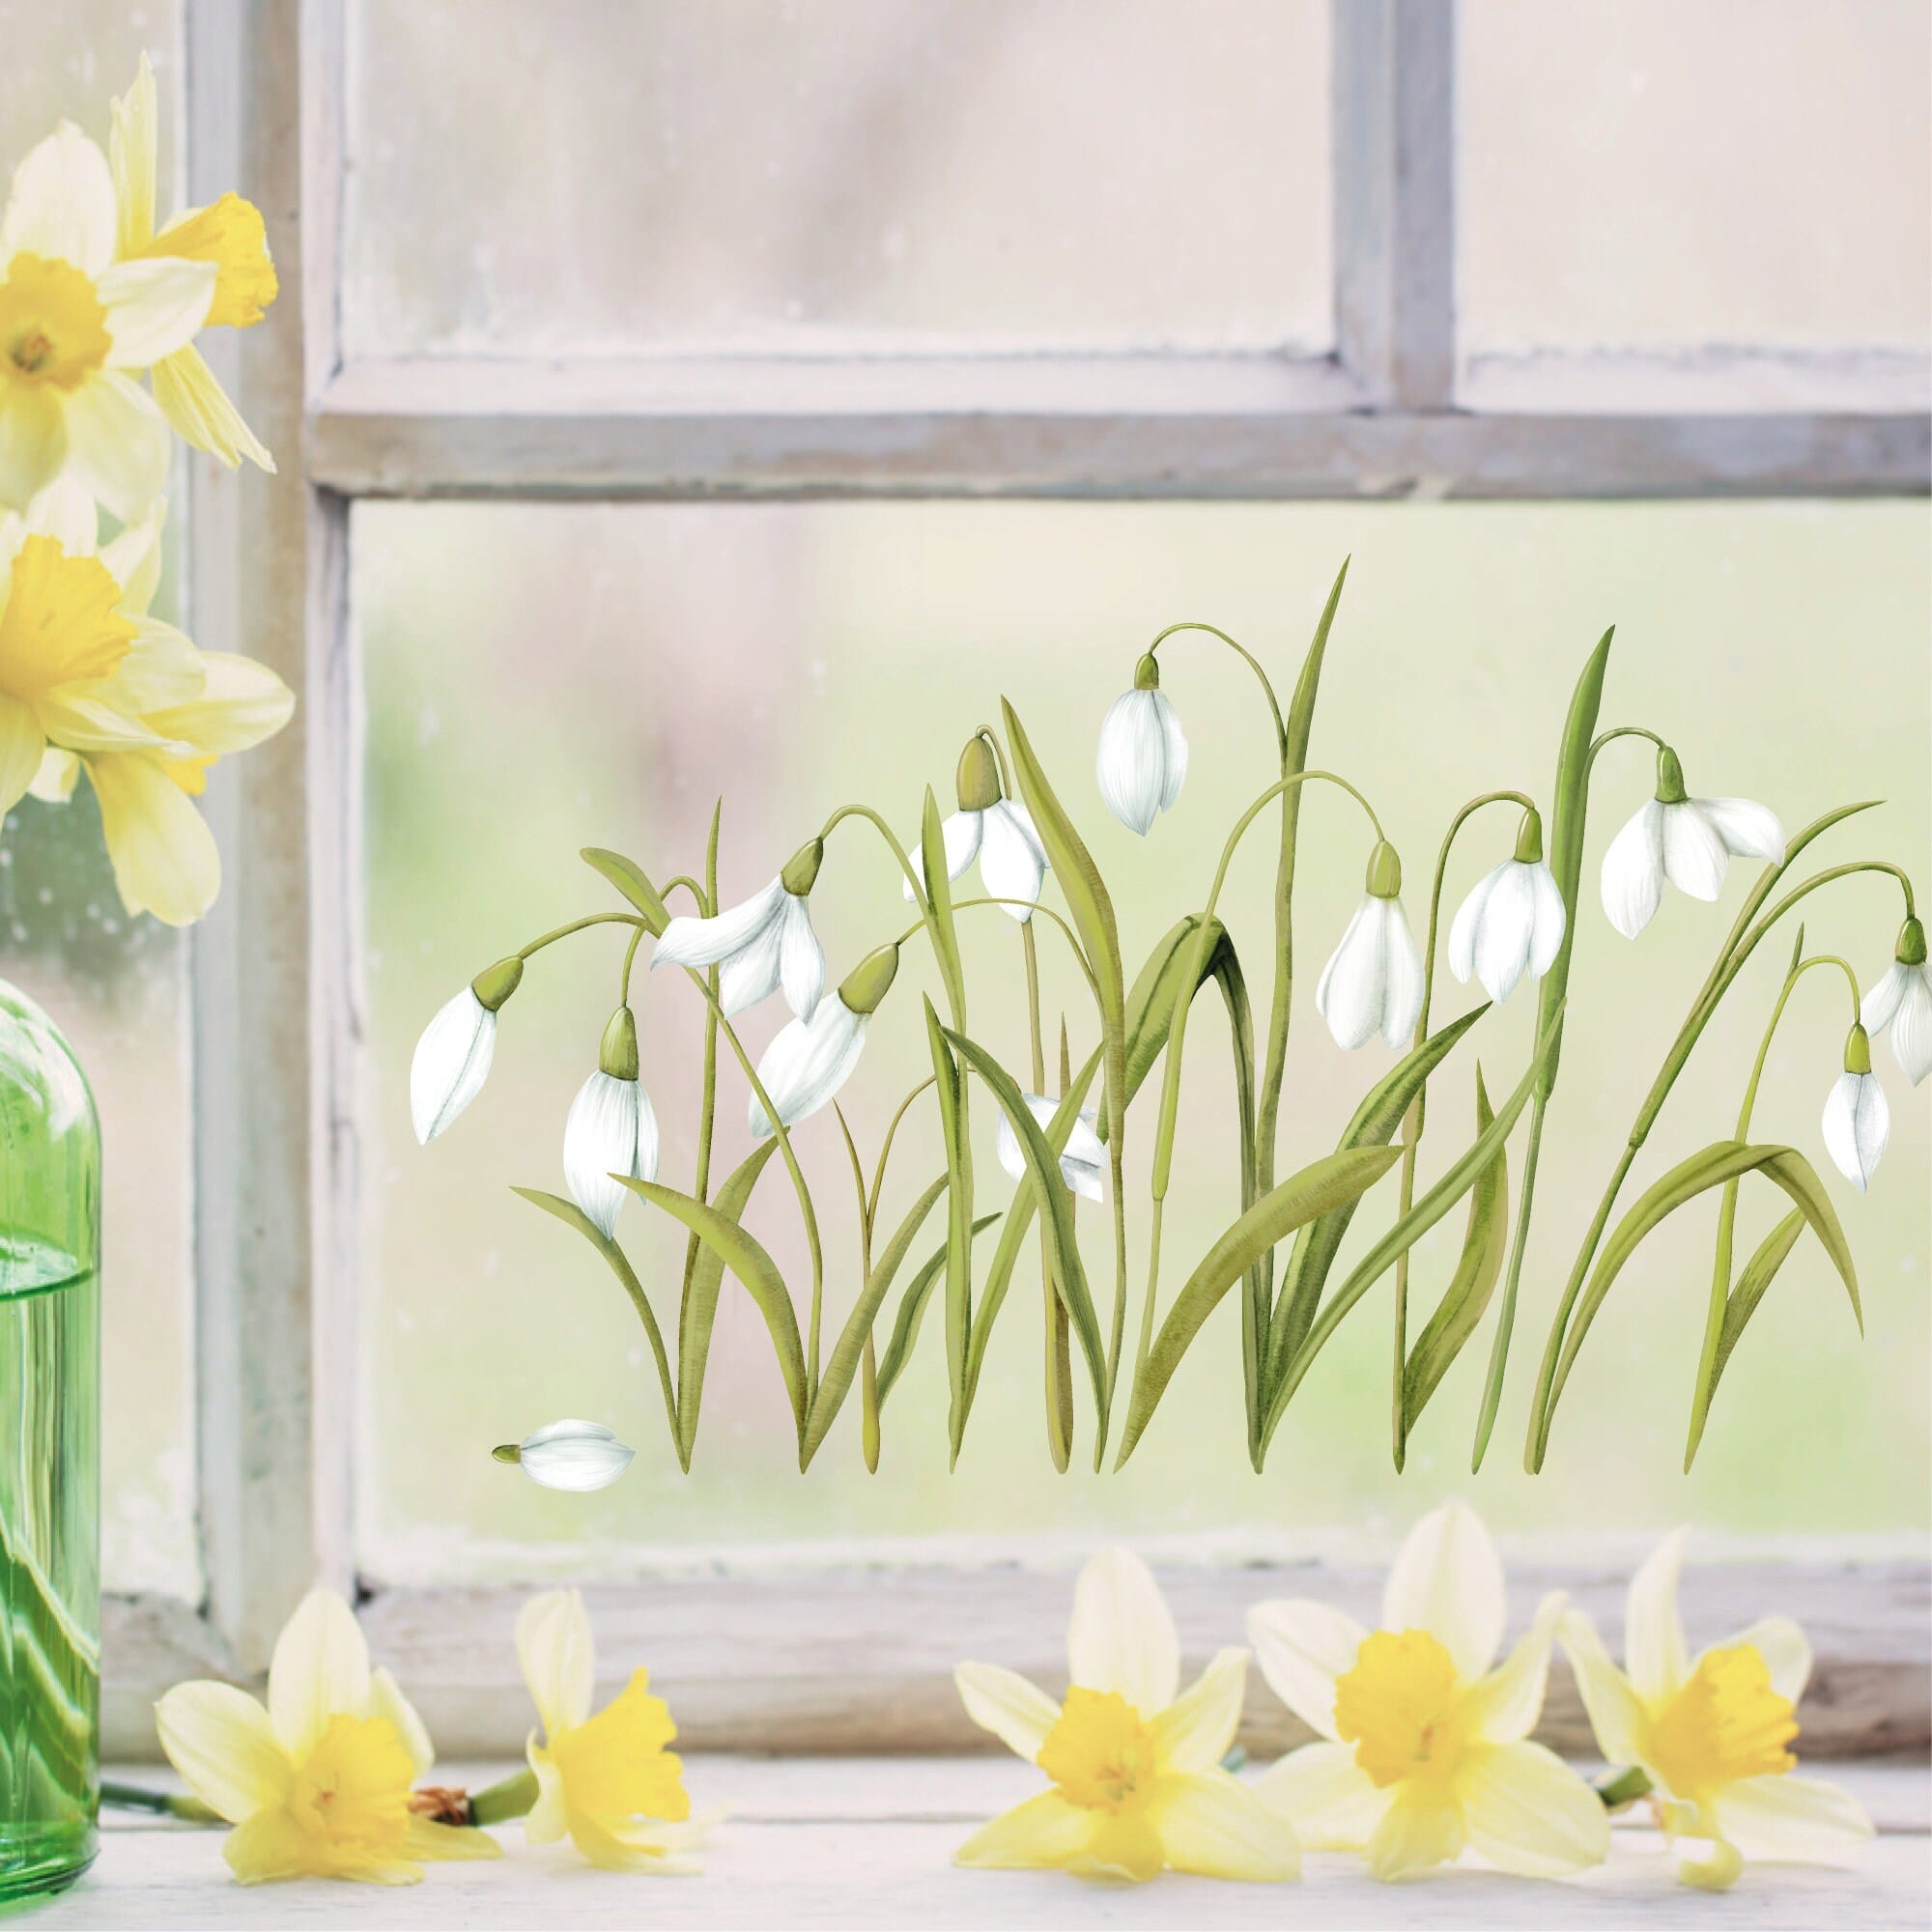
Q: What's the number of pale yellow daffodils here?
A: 9